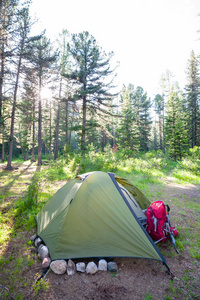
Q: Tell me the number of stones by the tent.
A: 10